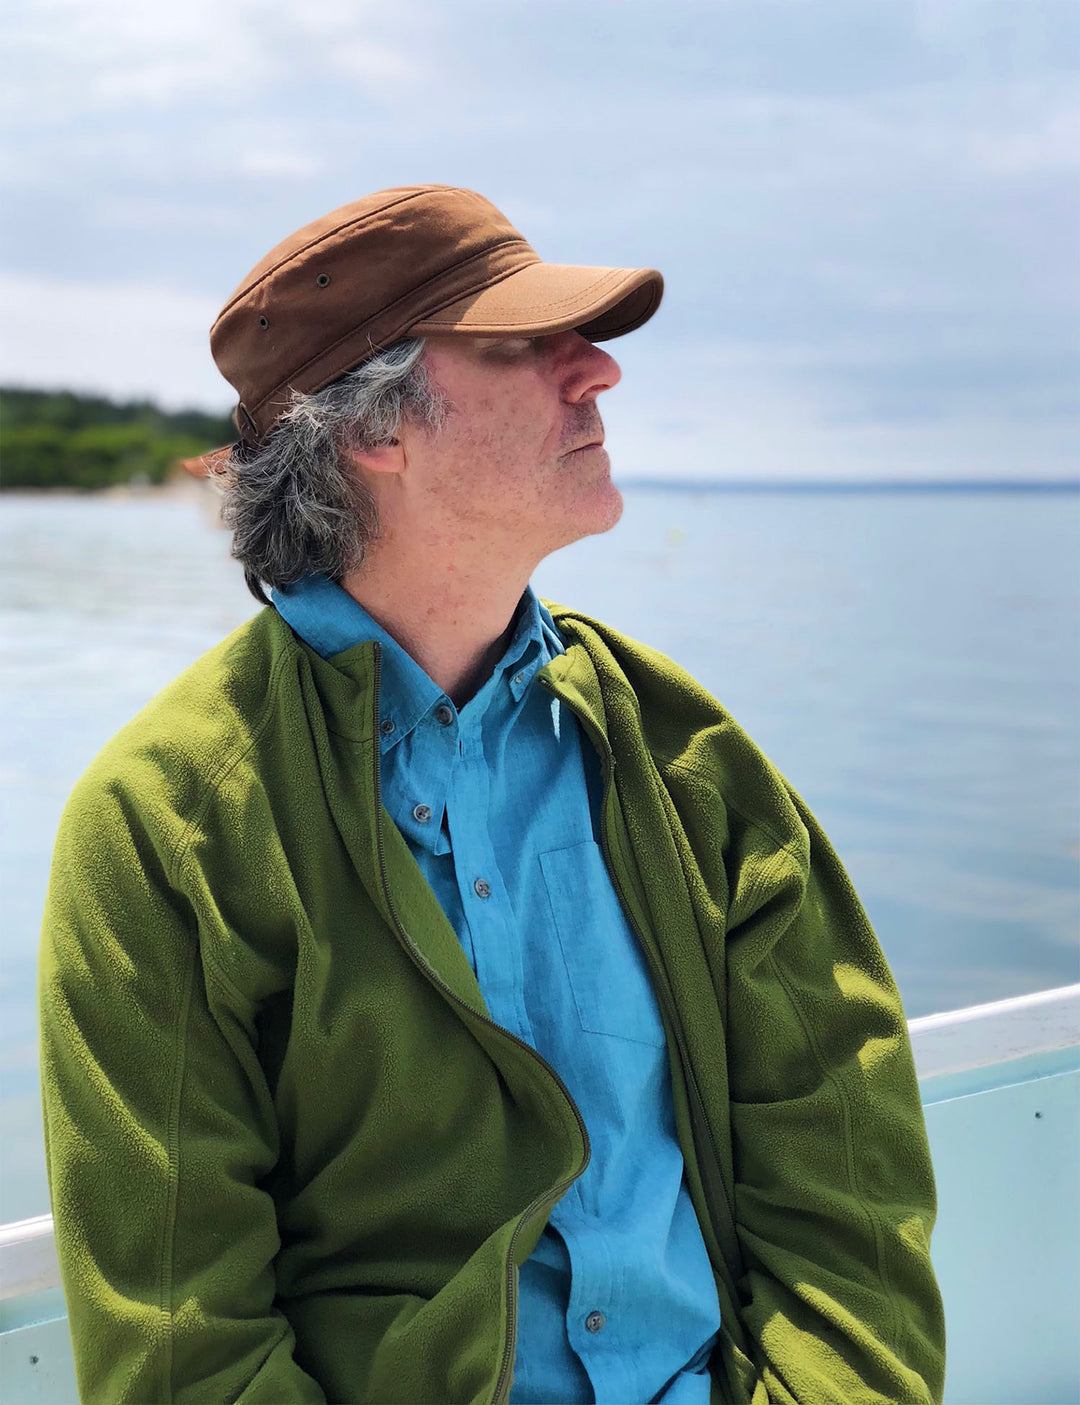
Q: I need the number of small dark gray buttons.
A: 6